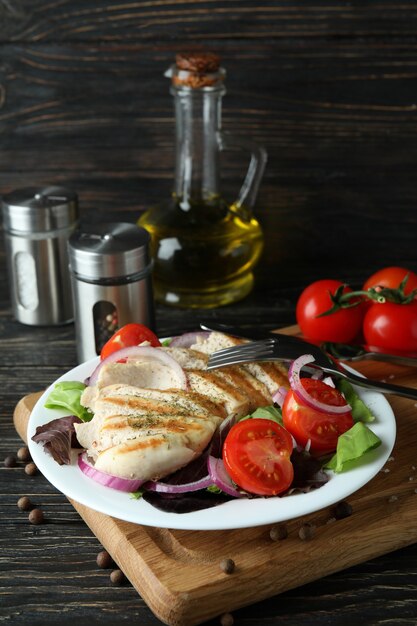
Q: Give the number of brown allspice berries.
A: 12